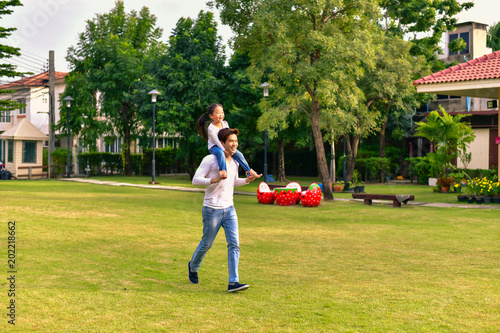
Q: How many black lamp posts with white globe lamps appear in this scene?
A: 3